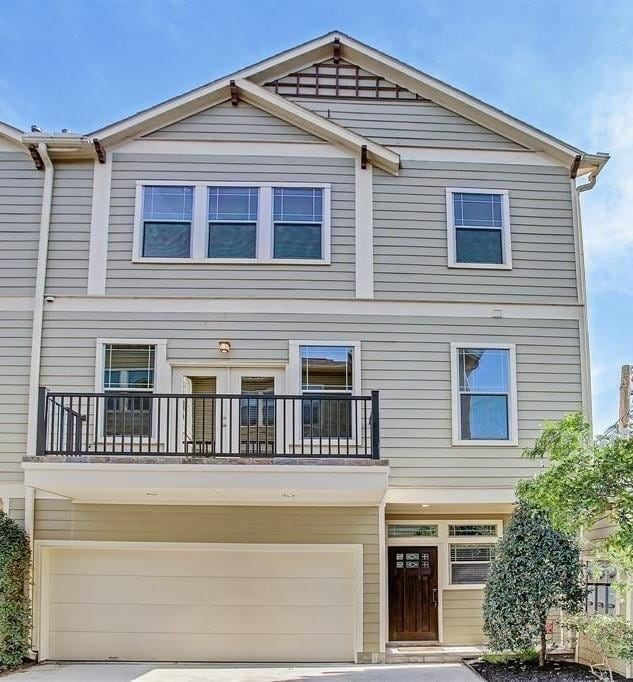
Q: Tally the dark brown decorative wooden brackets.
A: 6